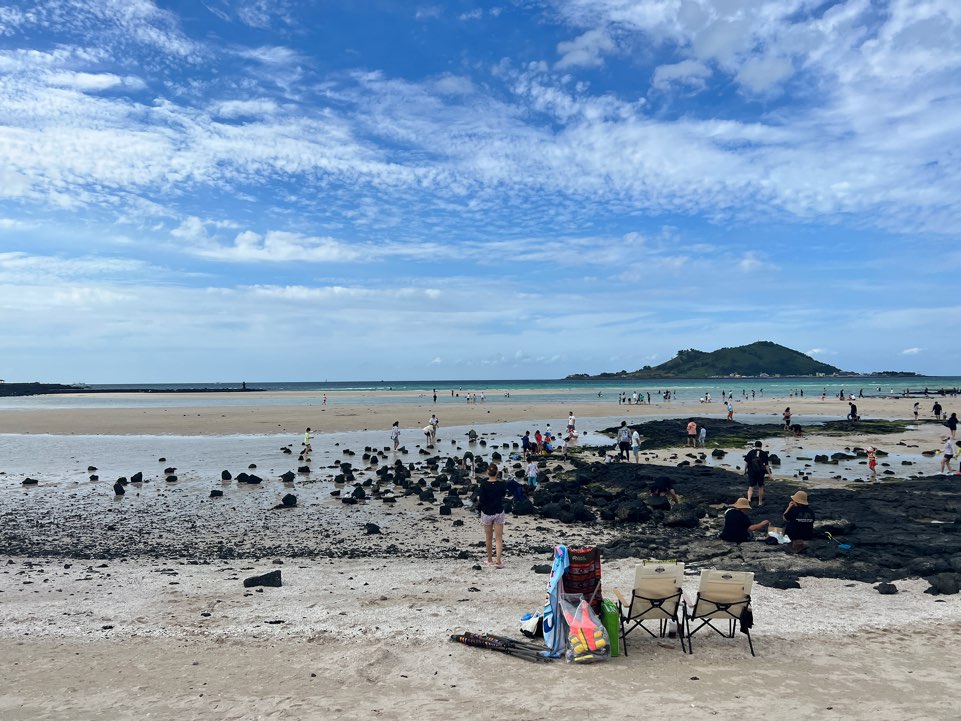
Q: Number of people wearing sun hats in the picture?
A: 2